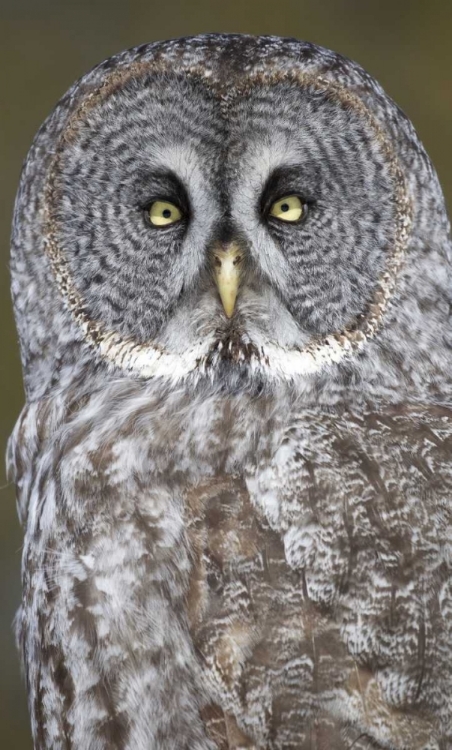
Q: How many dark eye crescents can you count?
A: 2